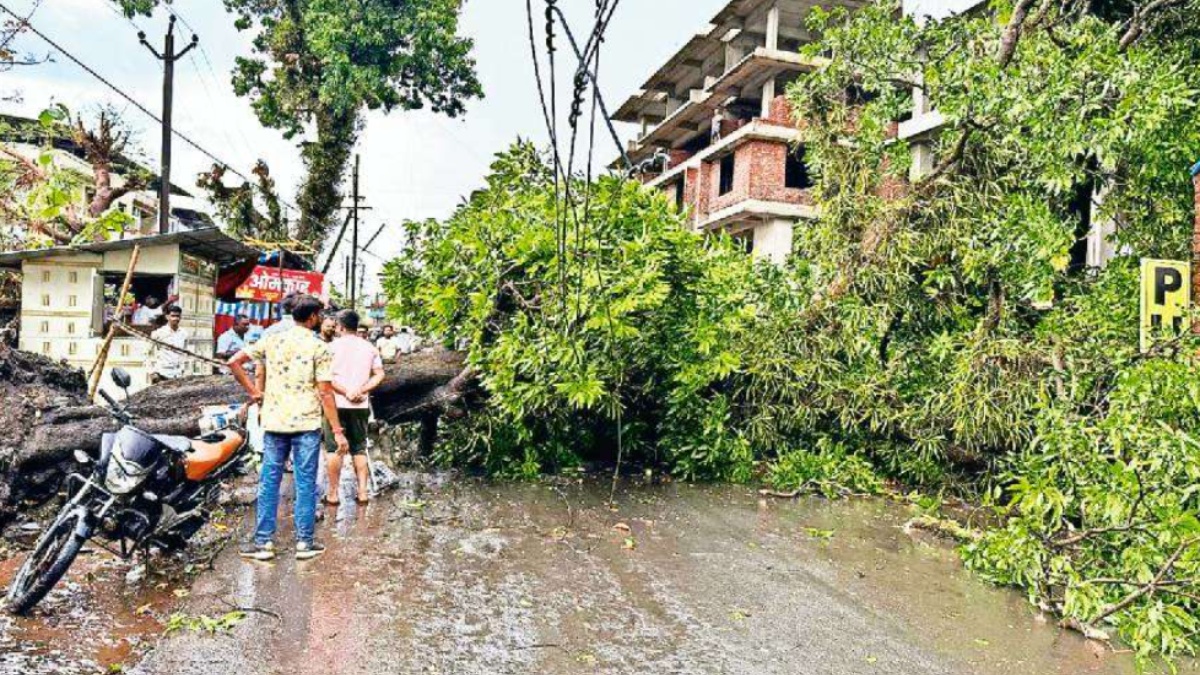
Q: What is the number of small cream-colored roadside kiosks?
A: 1